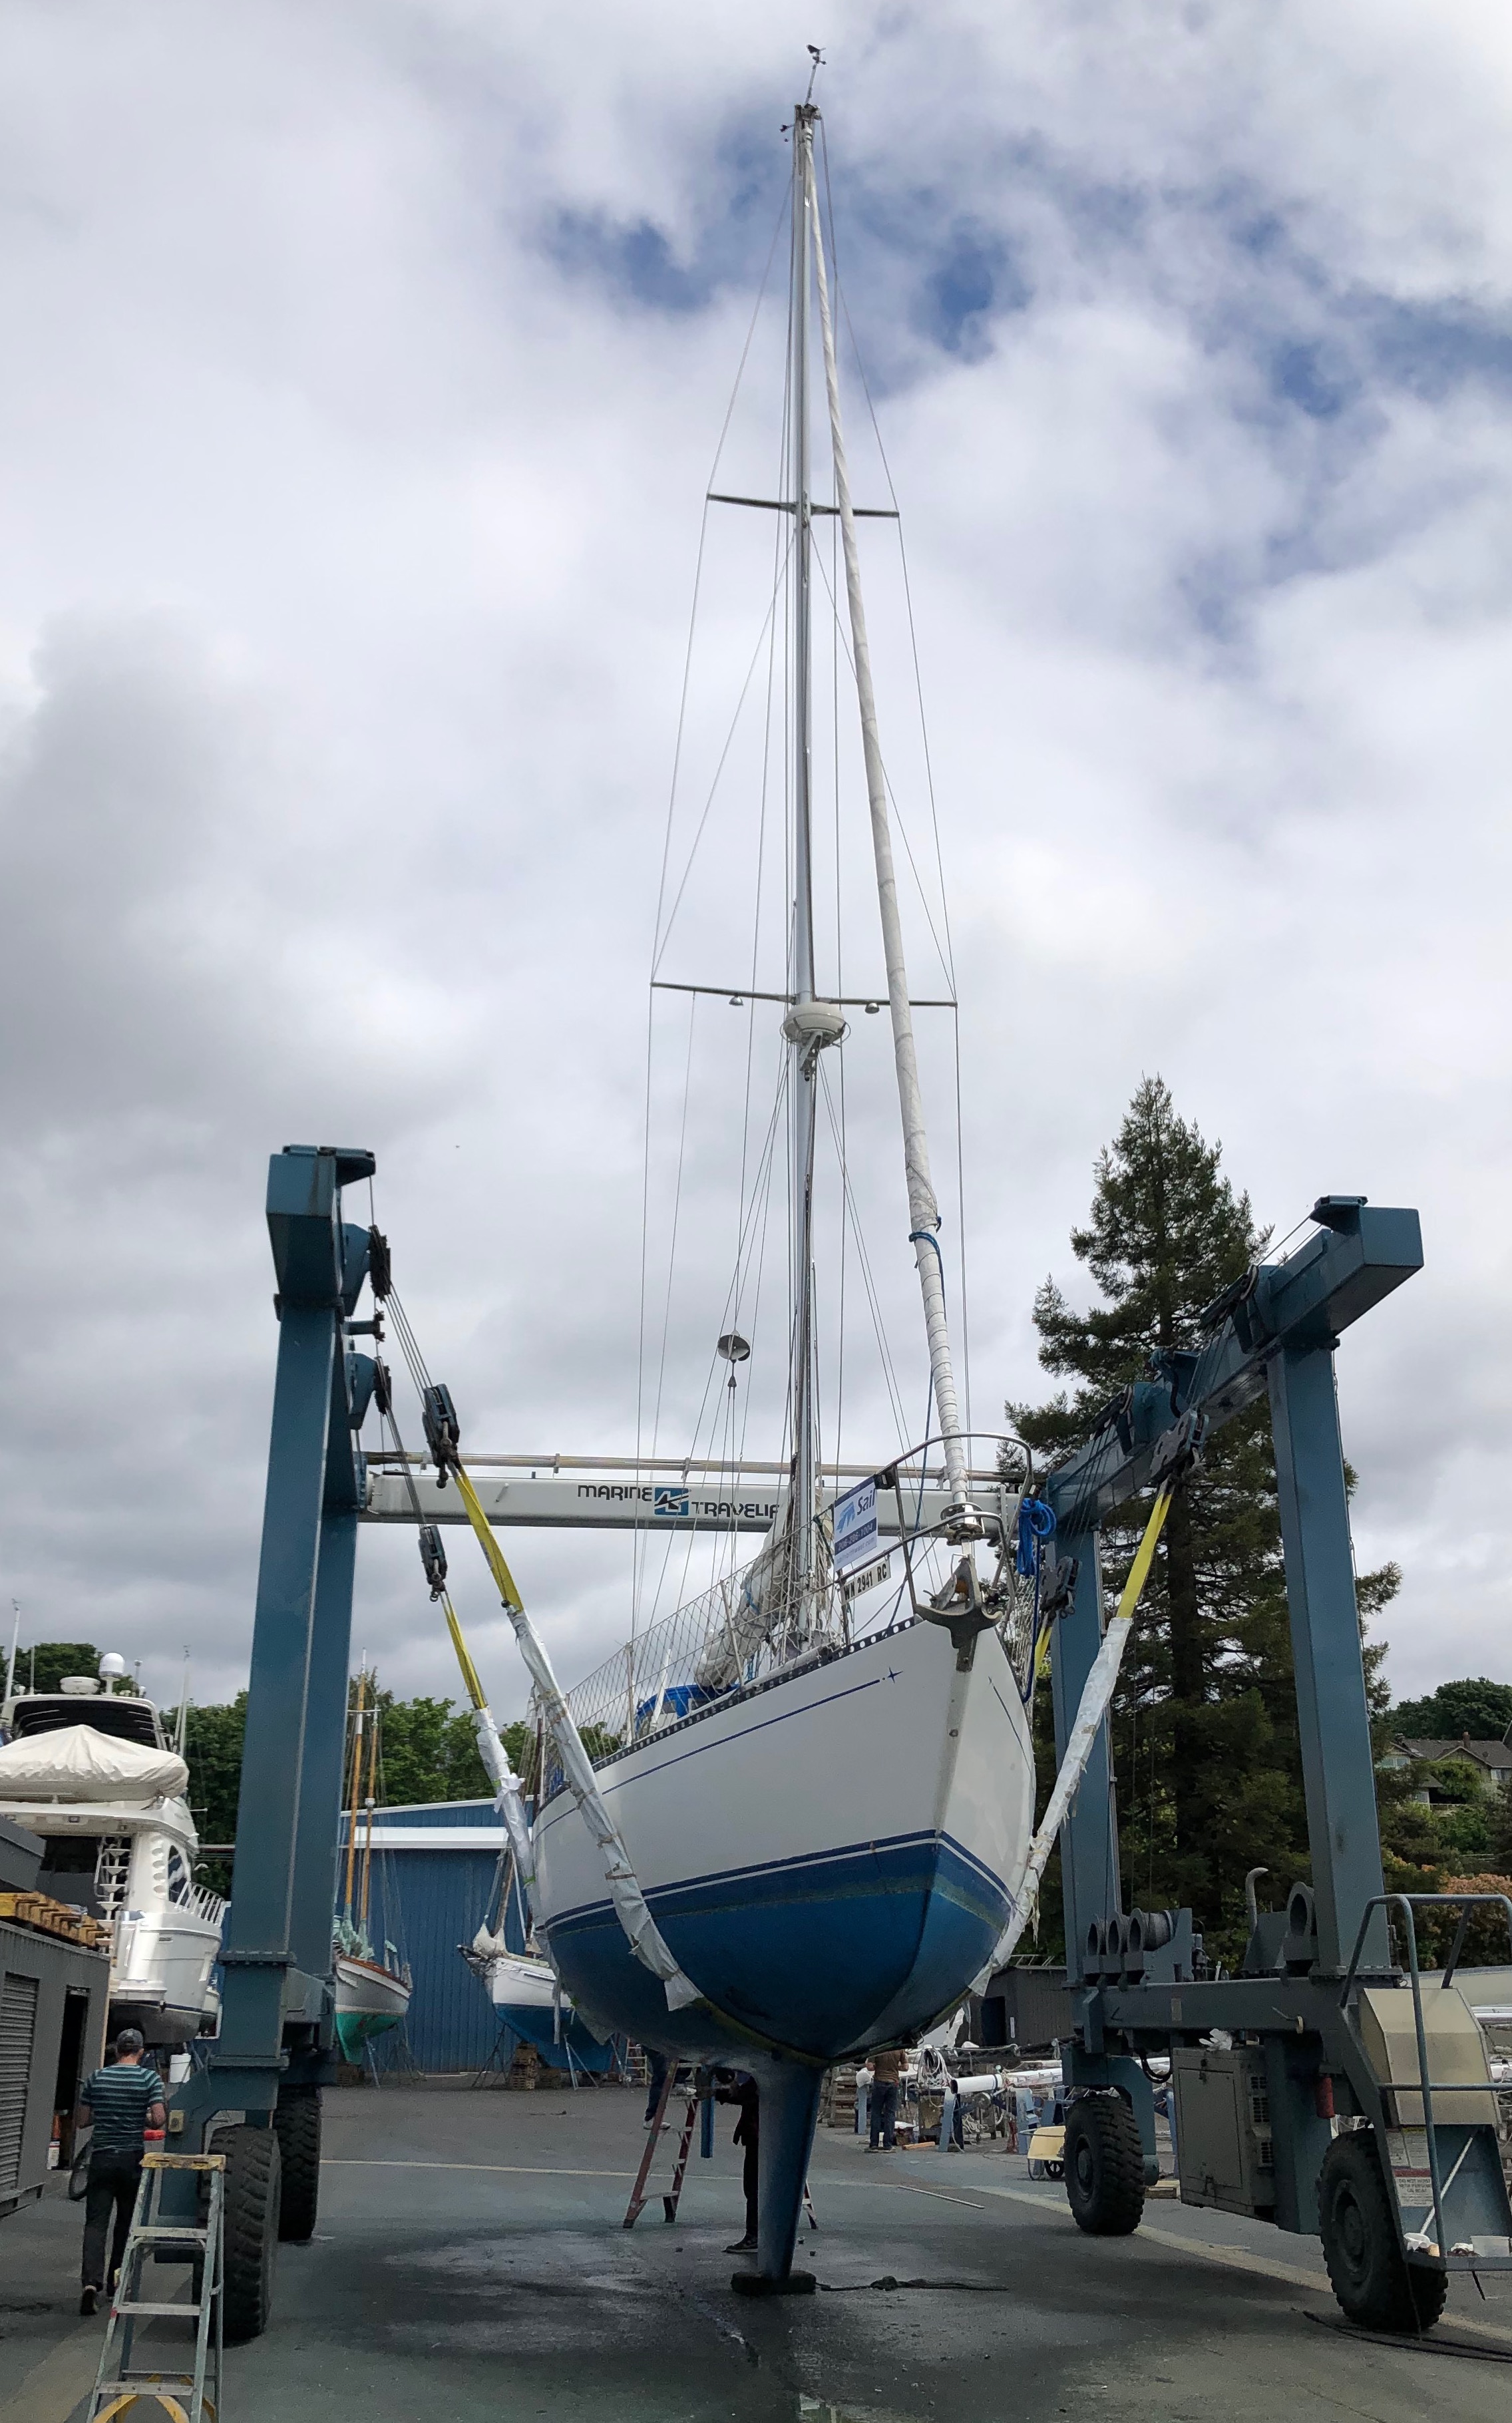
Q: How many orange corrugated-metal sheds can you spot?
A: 0